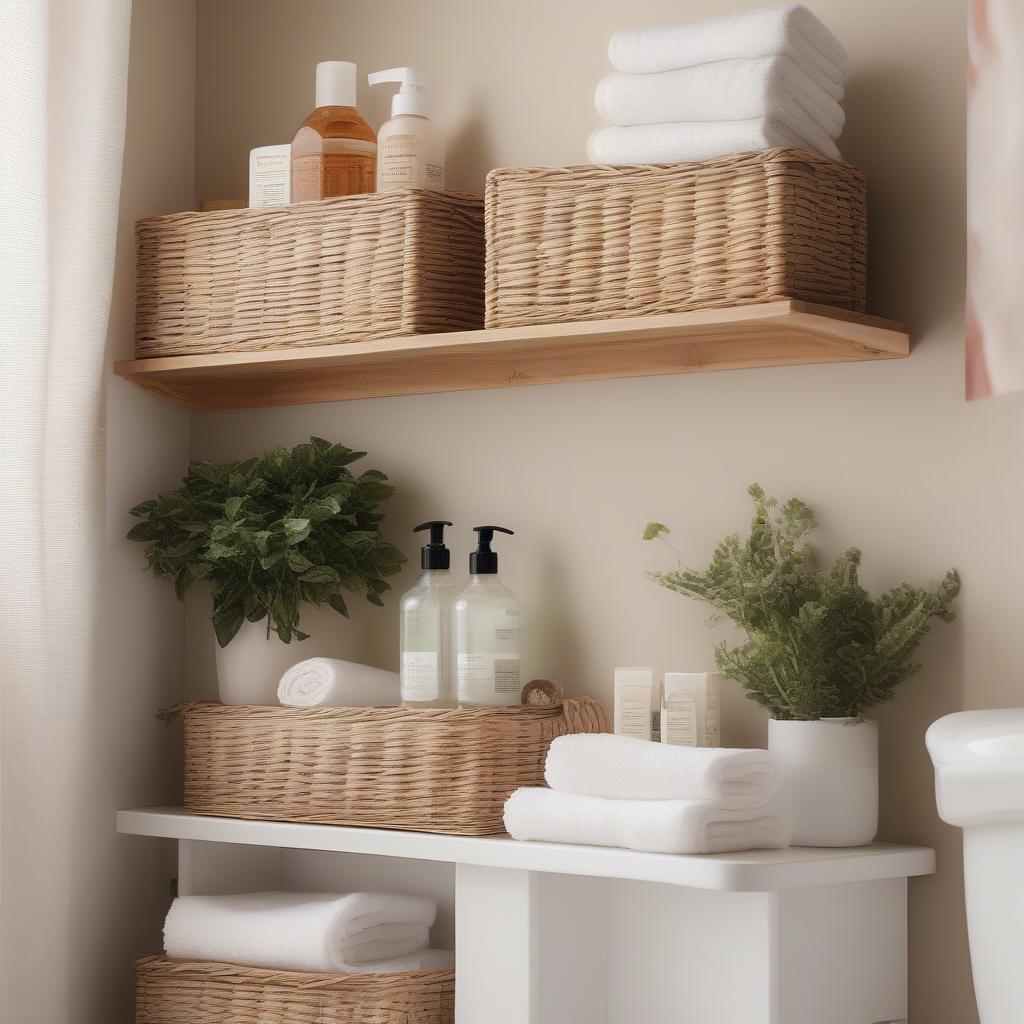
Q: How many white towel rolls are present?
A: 1